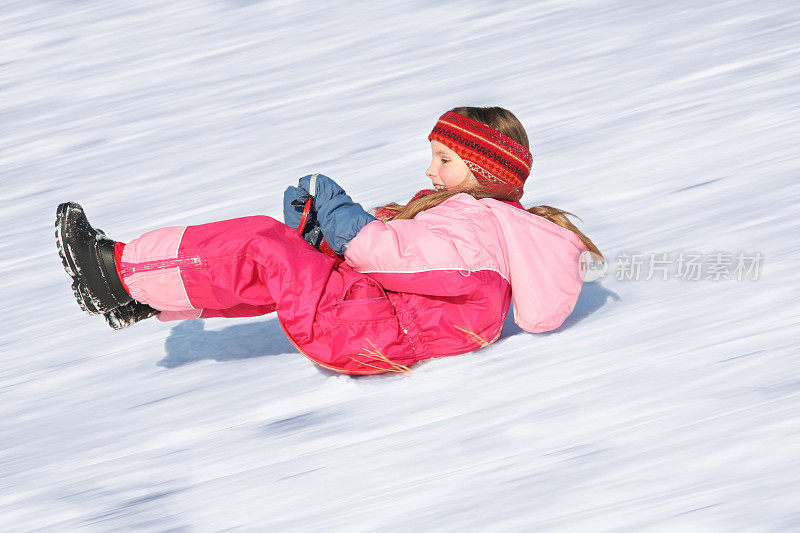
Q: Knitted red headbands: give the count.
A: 1